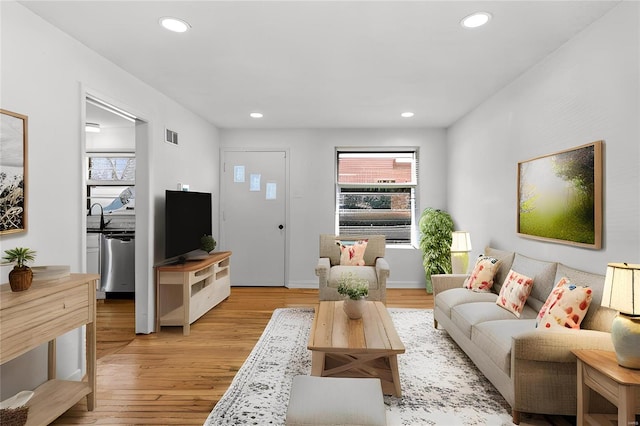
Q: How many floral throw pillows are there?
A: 4